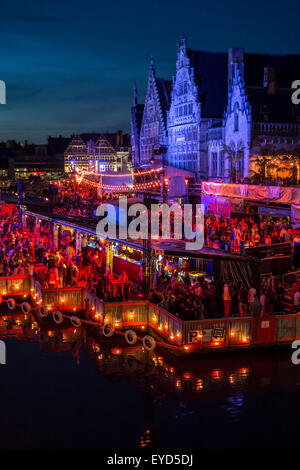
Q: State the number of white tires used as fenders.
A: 8